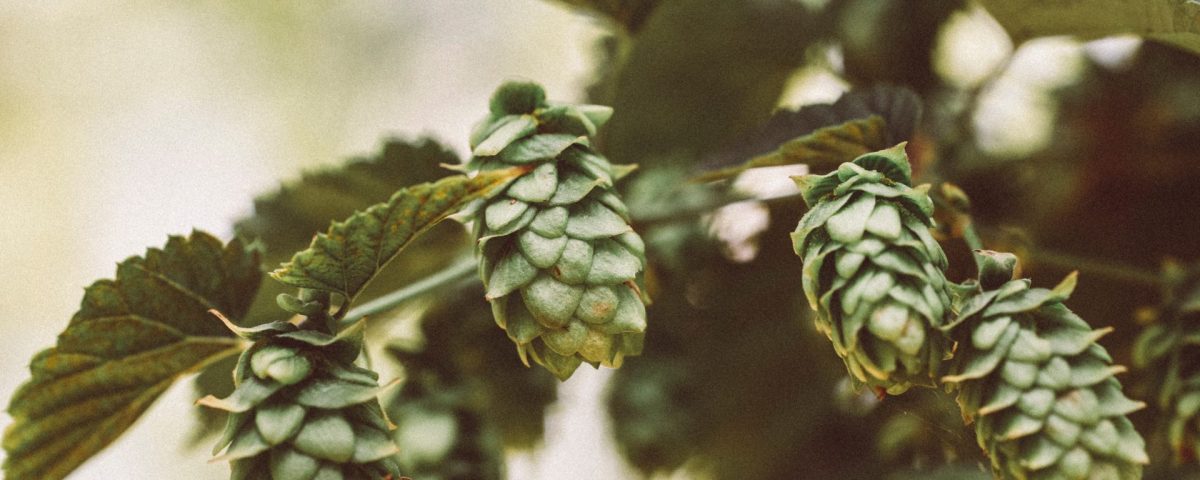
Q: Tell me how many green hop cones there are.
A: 4